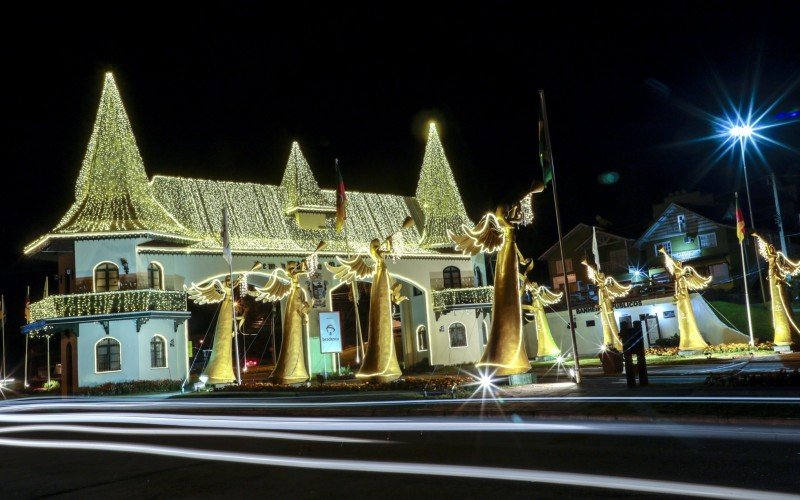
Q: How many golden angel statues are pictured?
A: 8